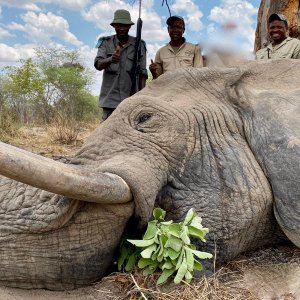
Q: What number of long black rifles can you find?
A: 1